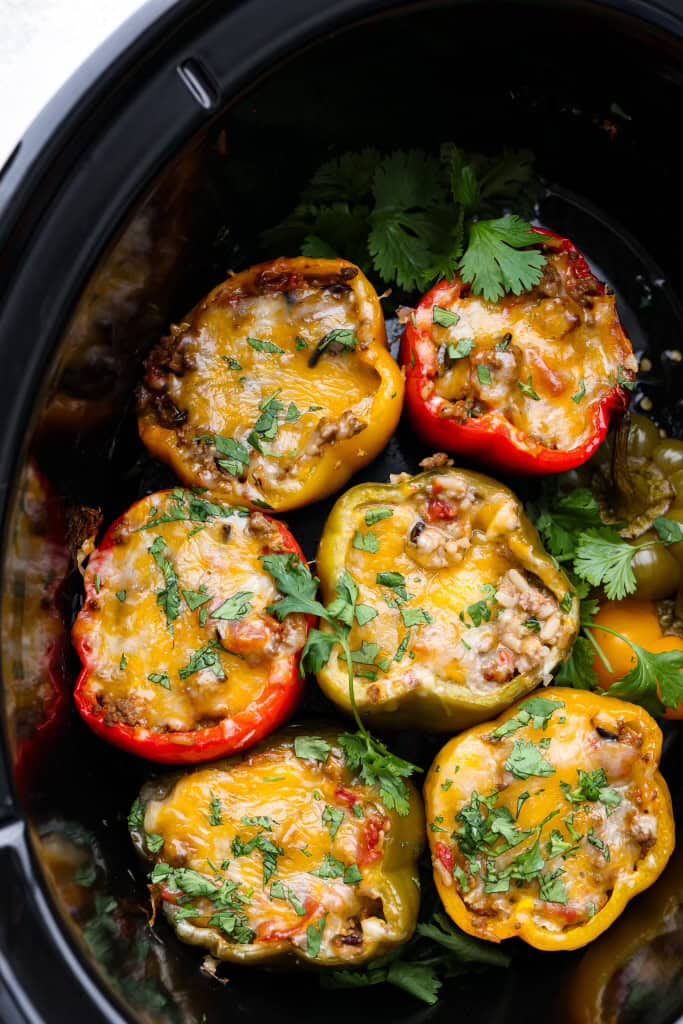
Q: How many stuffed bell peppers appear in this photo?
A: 6